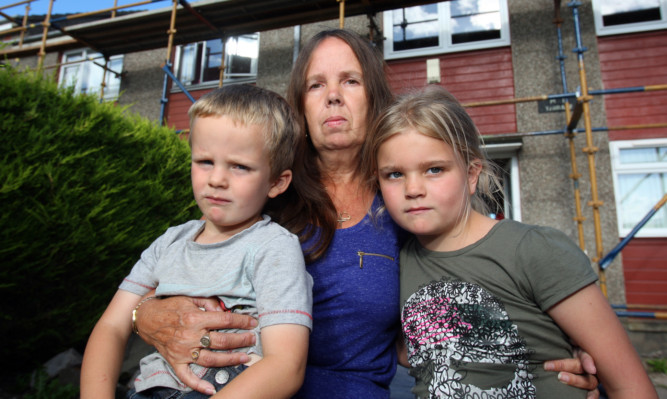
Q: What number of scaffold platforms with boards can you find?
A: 1